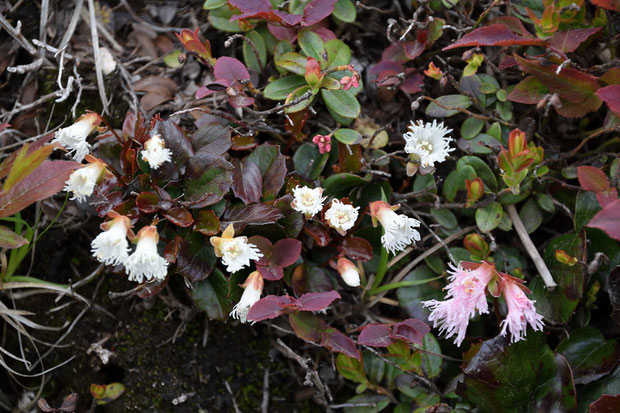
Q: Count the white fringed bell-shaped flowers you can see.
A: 11